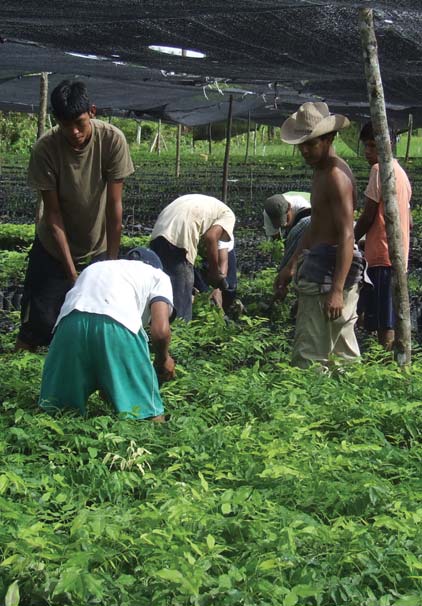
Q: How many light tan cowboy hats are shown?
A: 1